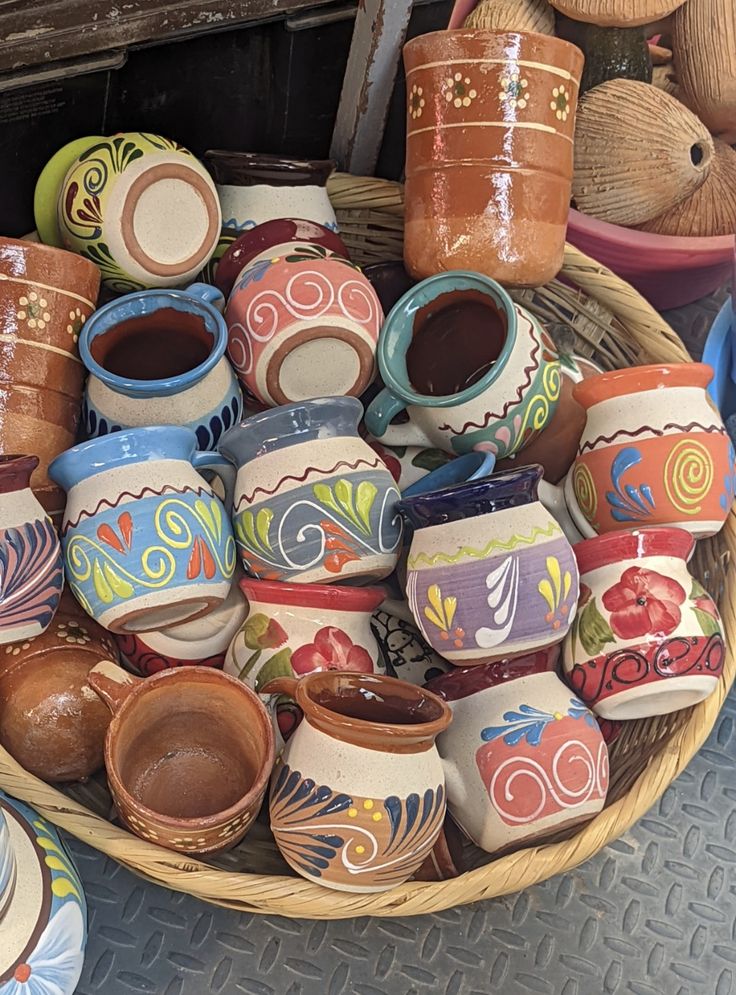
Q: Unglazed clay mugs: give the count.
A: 4